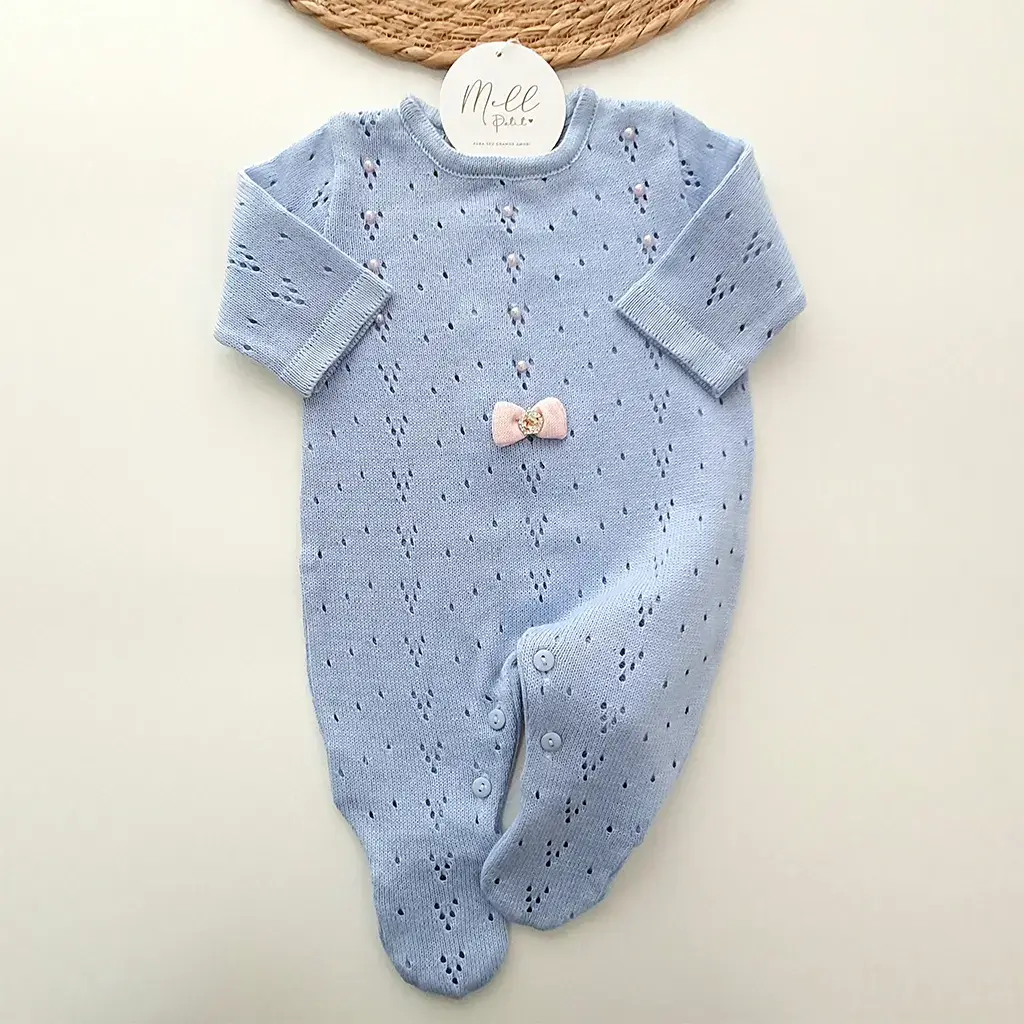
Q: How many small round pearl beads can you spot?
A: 11